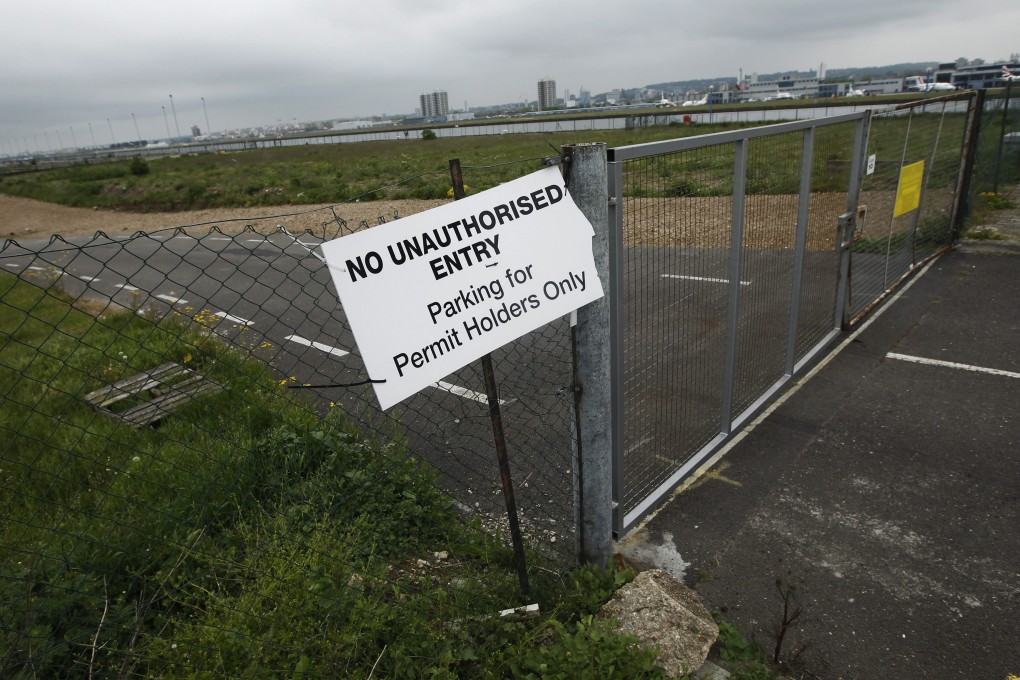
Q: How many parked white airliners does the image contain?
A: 6